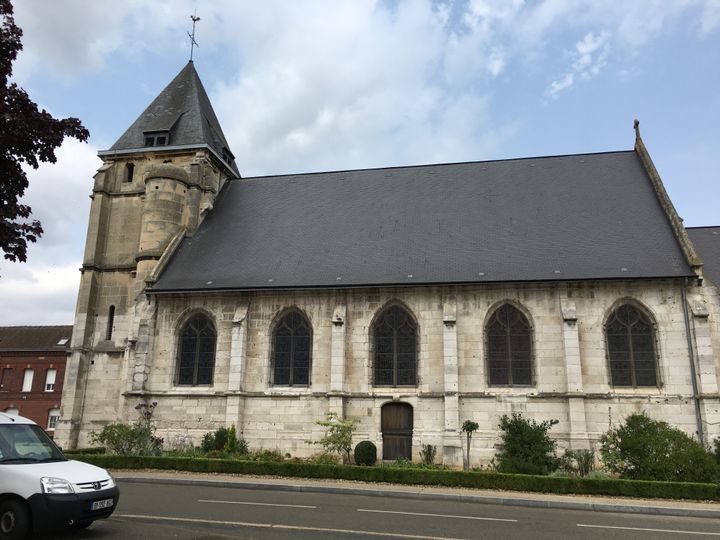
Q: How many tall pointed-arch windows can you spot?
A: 5